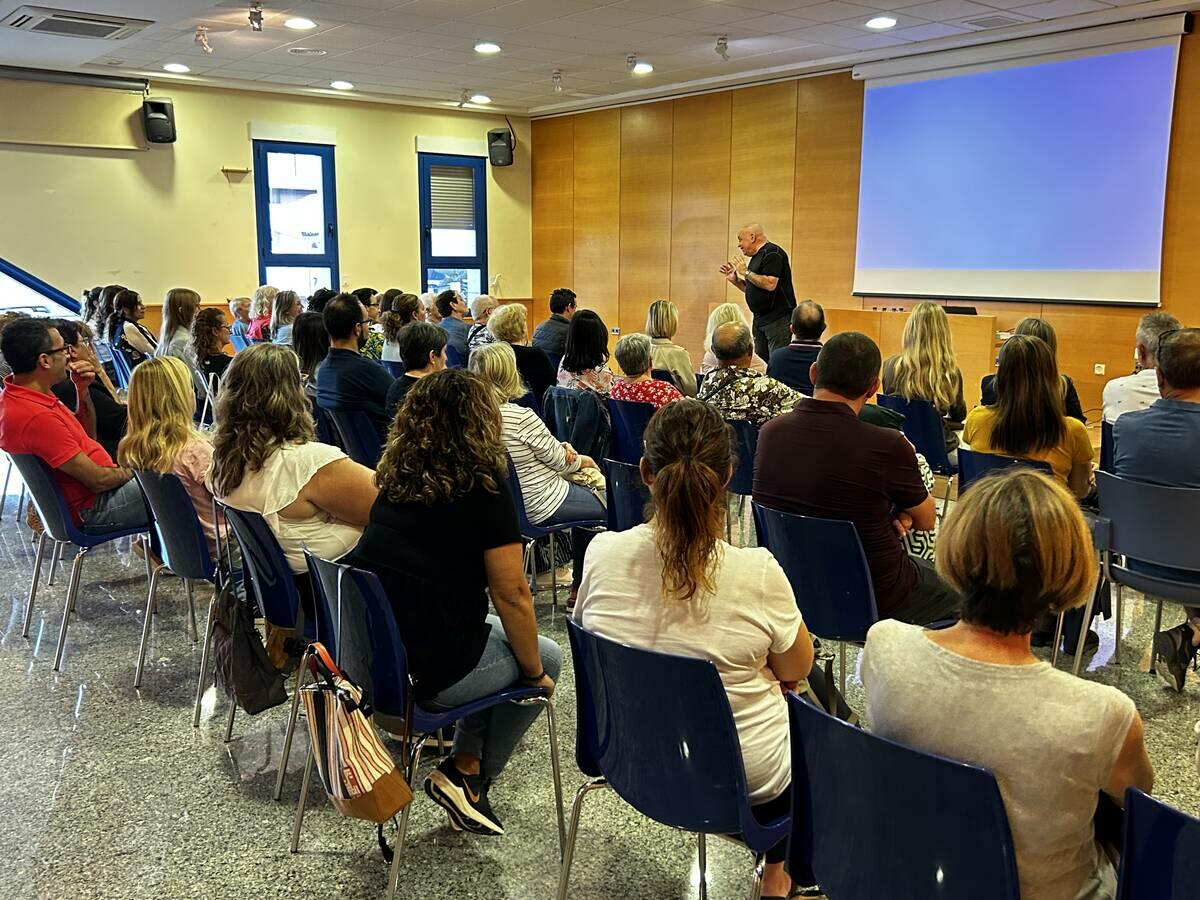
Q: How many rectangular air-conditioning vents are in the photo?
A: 2